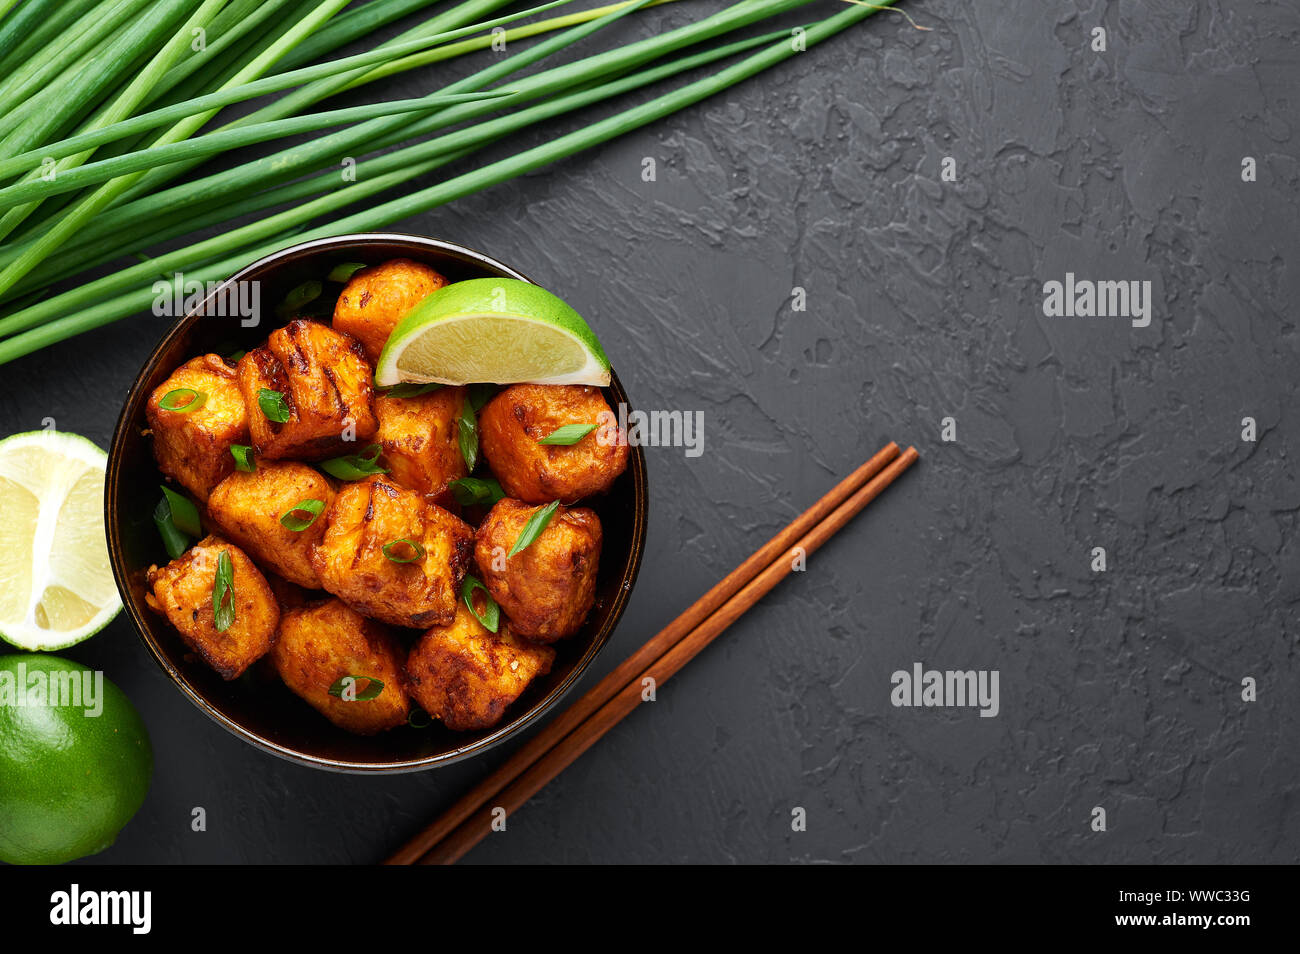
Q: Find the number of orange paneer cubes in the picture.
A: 11